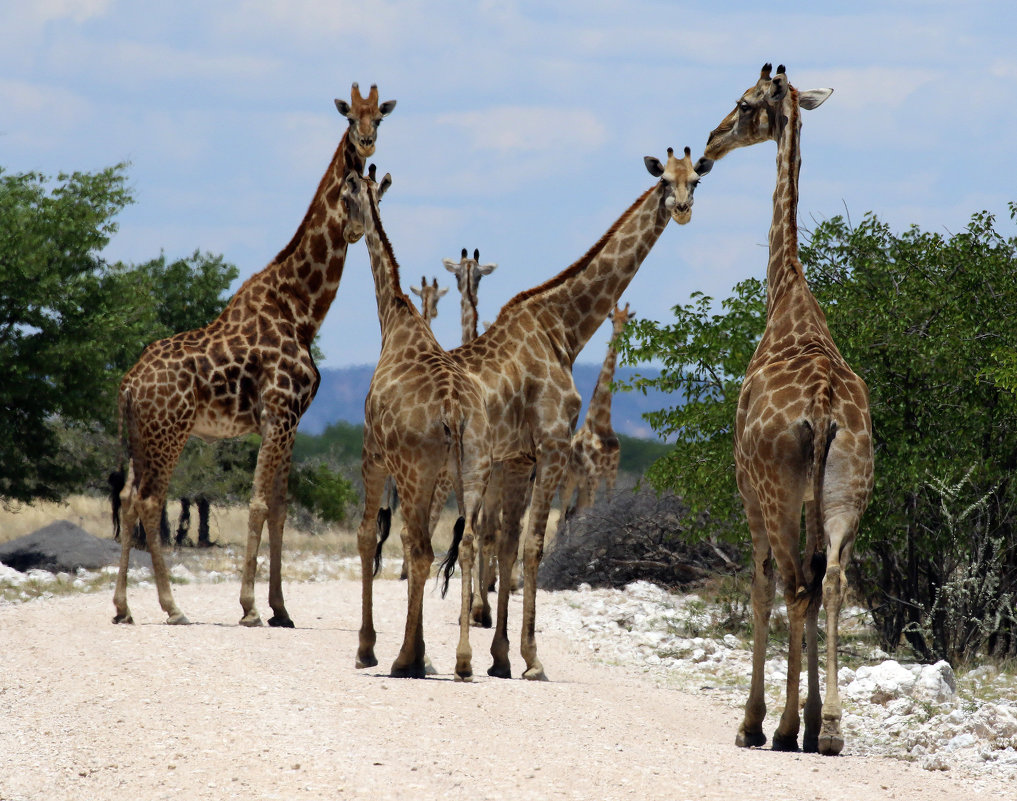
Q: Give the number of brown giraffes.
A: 7